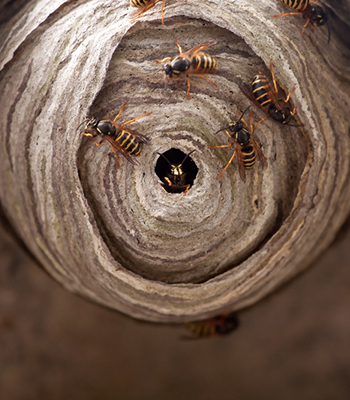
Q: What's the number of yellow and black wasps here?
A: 8